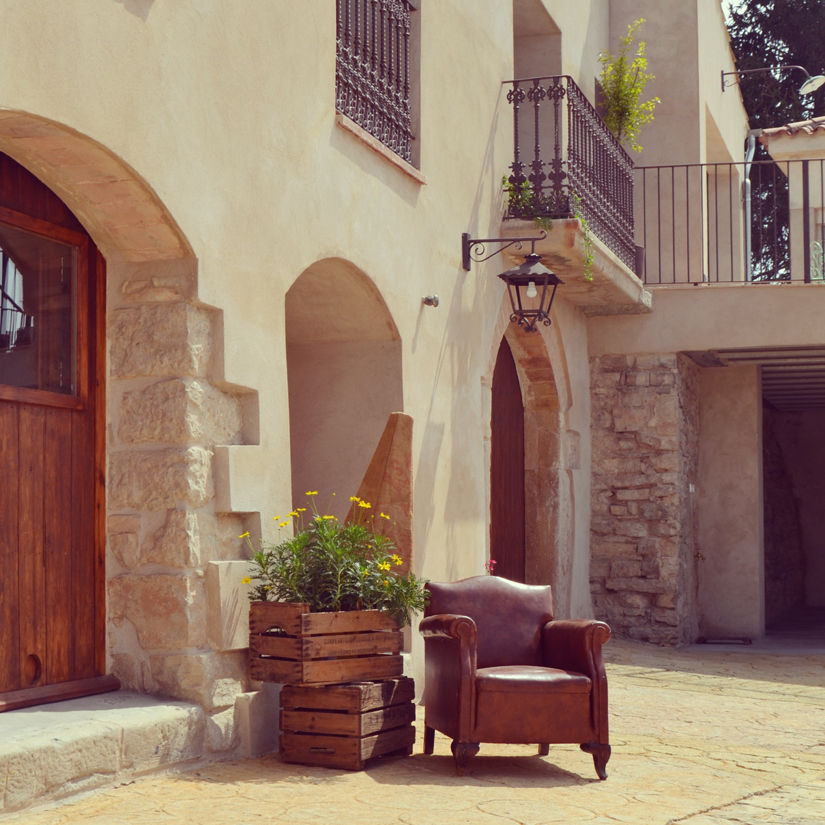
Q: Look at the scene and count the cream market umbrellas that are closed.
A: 0